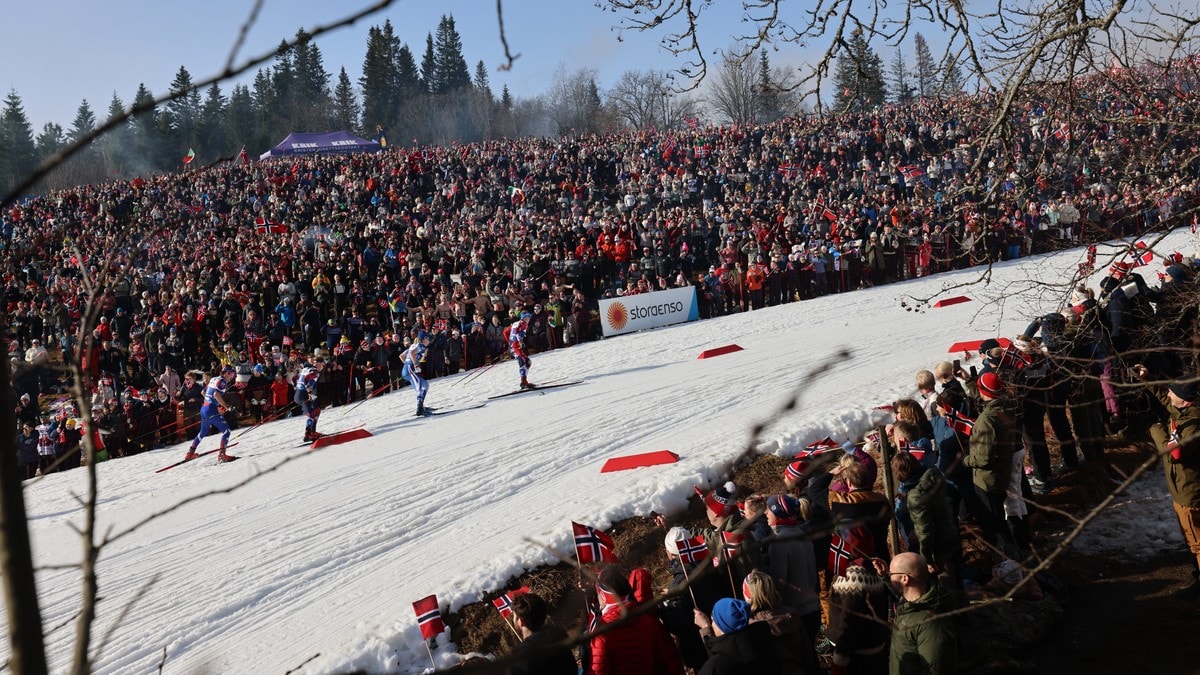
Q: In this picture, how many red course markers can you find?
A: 5